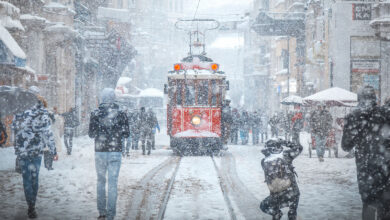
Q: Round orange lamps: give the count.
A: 2